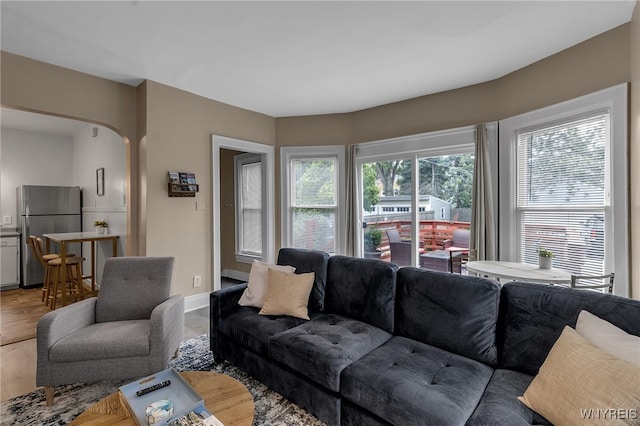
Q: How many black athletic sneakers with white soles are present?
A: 0